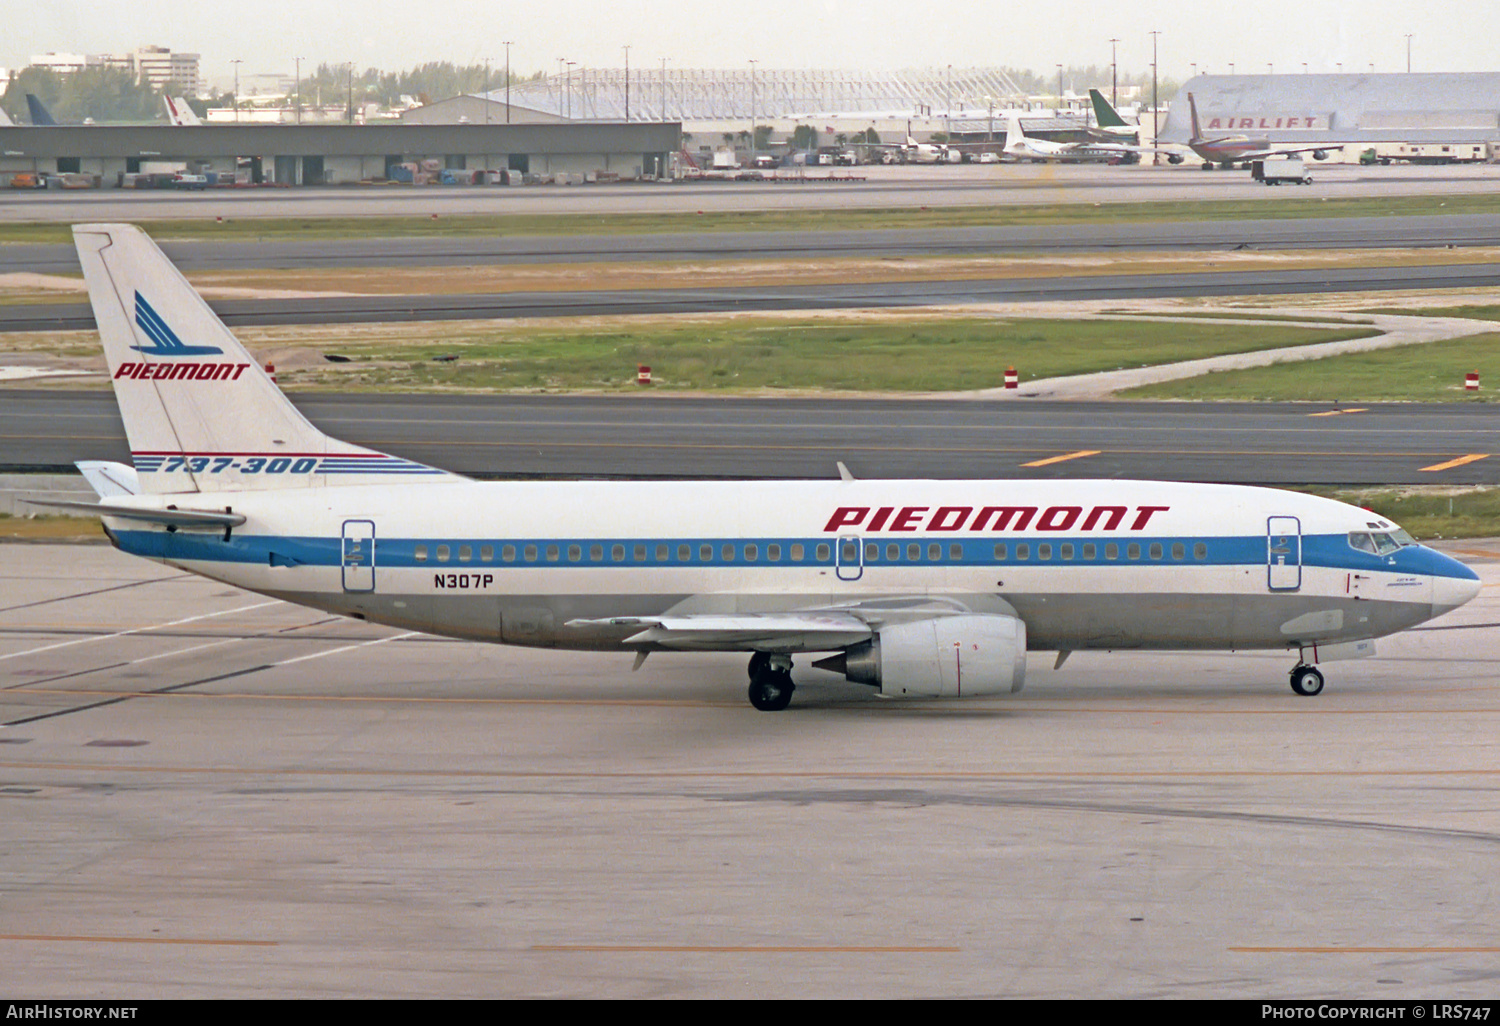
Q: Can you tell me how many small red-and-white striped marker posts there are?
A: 4